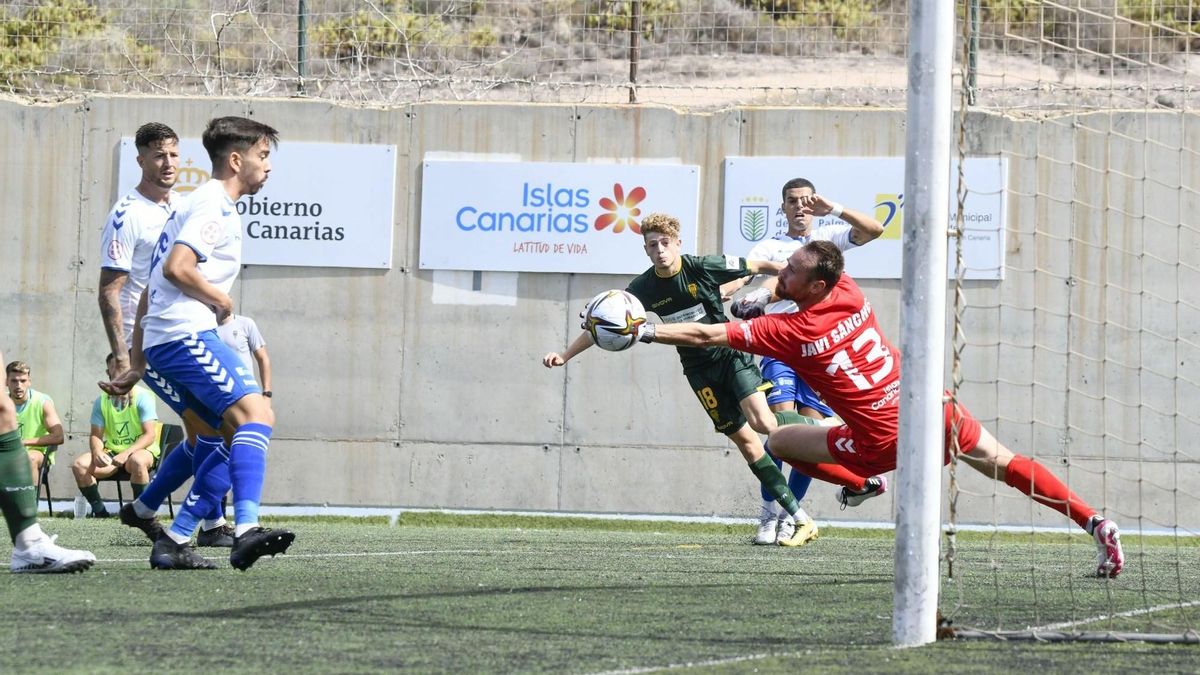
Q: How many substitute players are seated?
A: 2